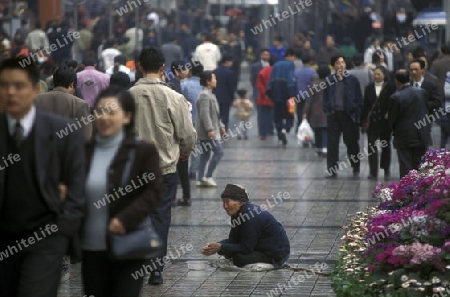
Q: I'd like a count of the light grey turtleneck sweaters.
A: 1